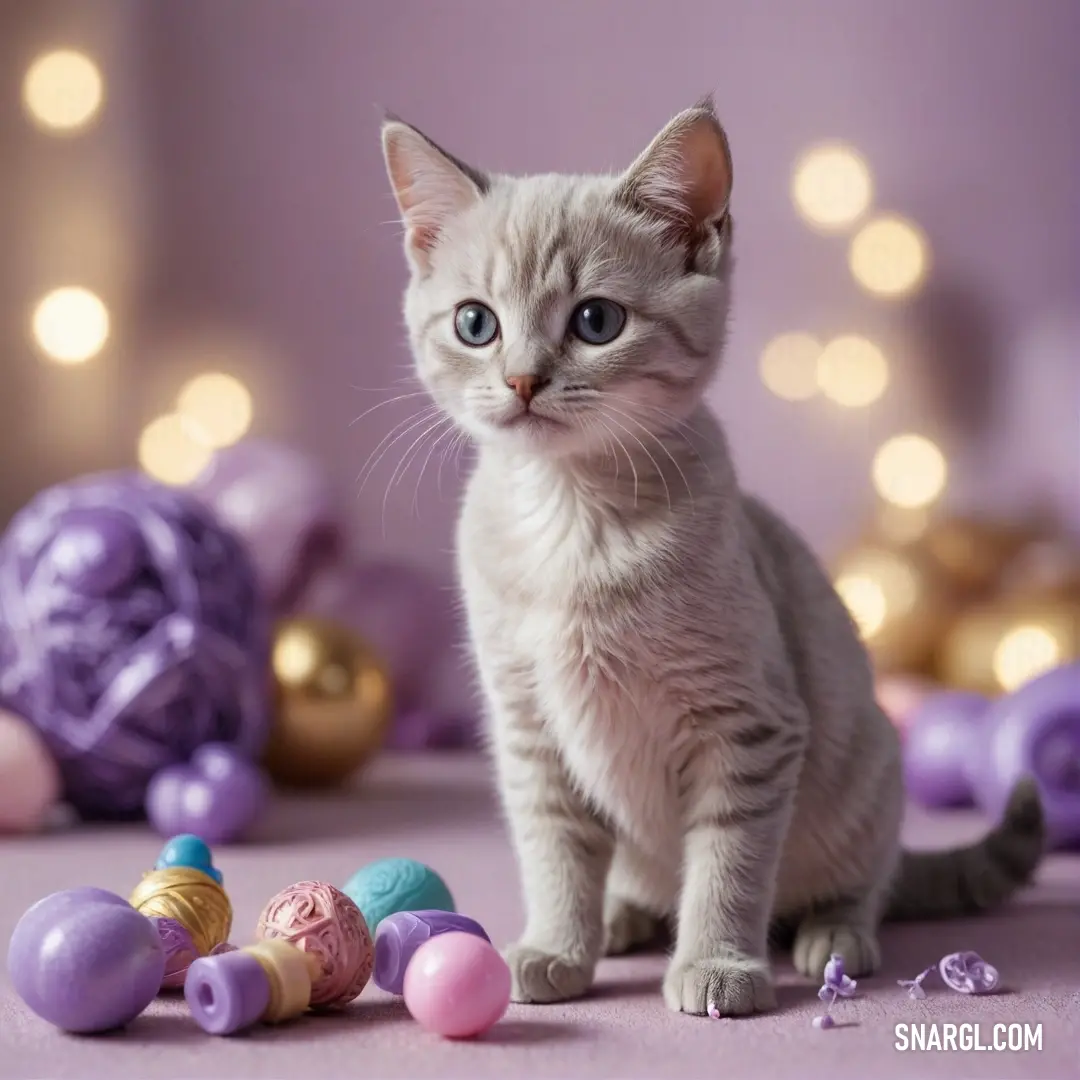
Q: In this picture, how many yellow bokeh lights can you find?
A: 11